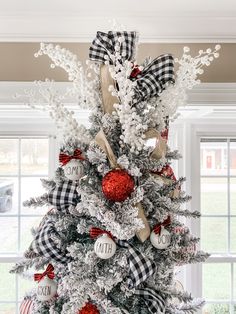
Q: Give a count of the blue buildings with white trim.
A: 0